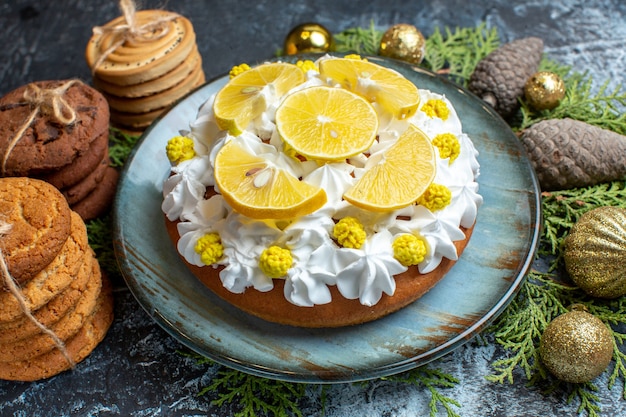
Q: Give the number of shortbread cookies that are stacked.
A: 5